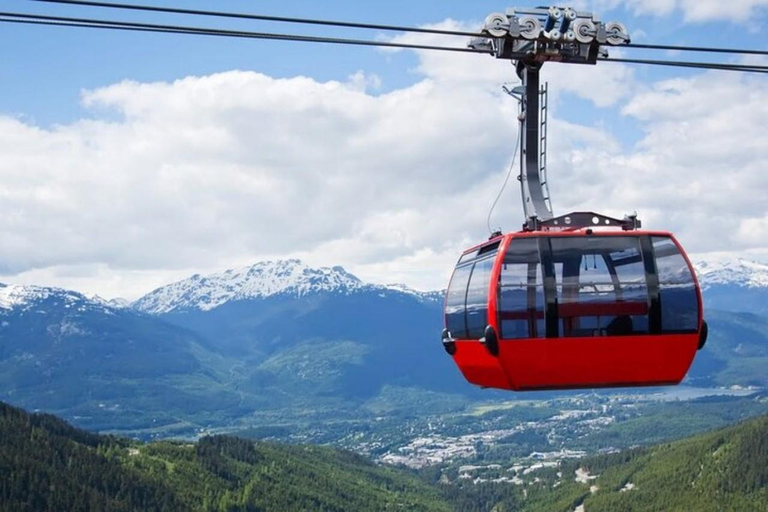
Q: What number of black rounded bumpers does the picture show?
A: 3